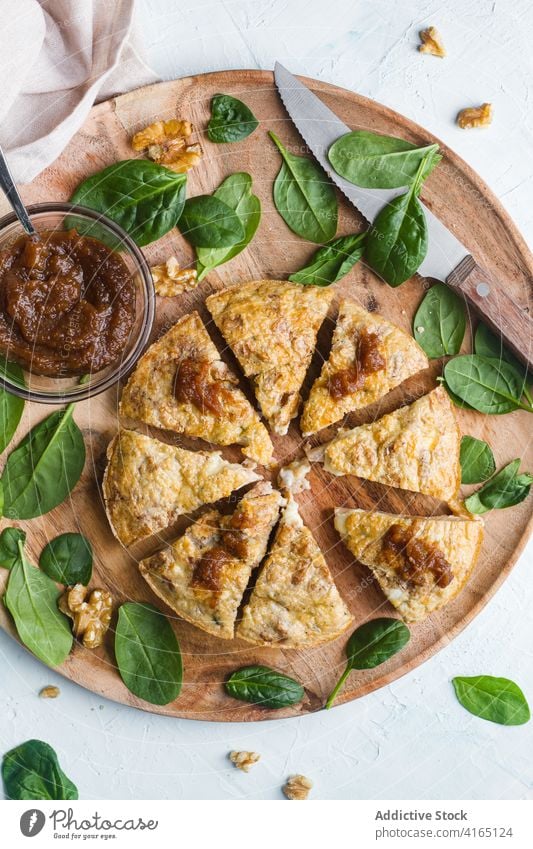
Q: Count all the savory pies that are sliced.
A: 1